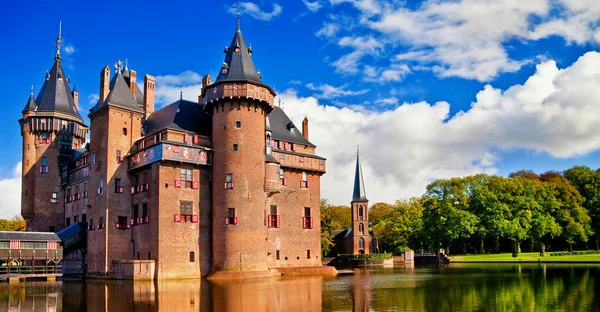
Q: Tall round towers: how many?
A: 2